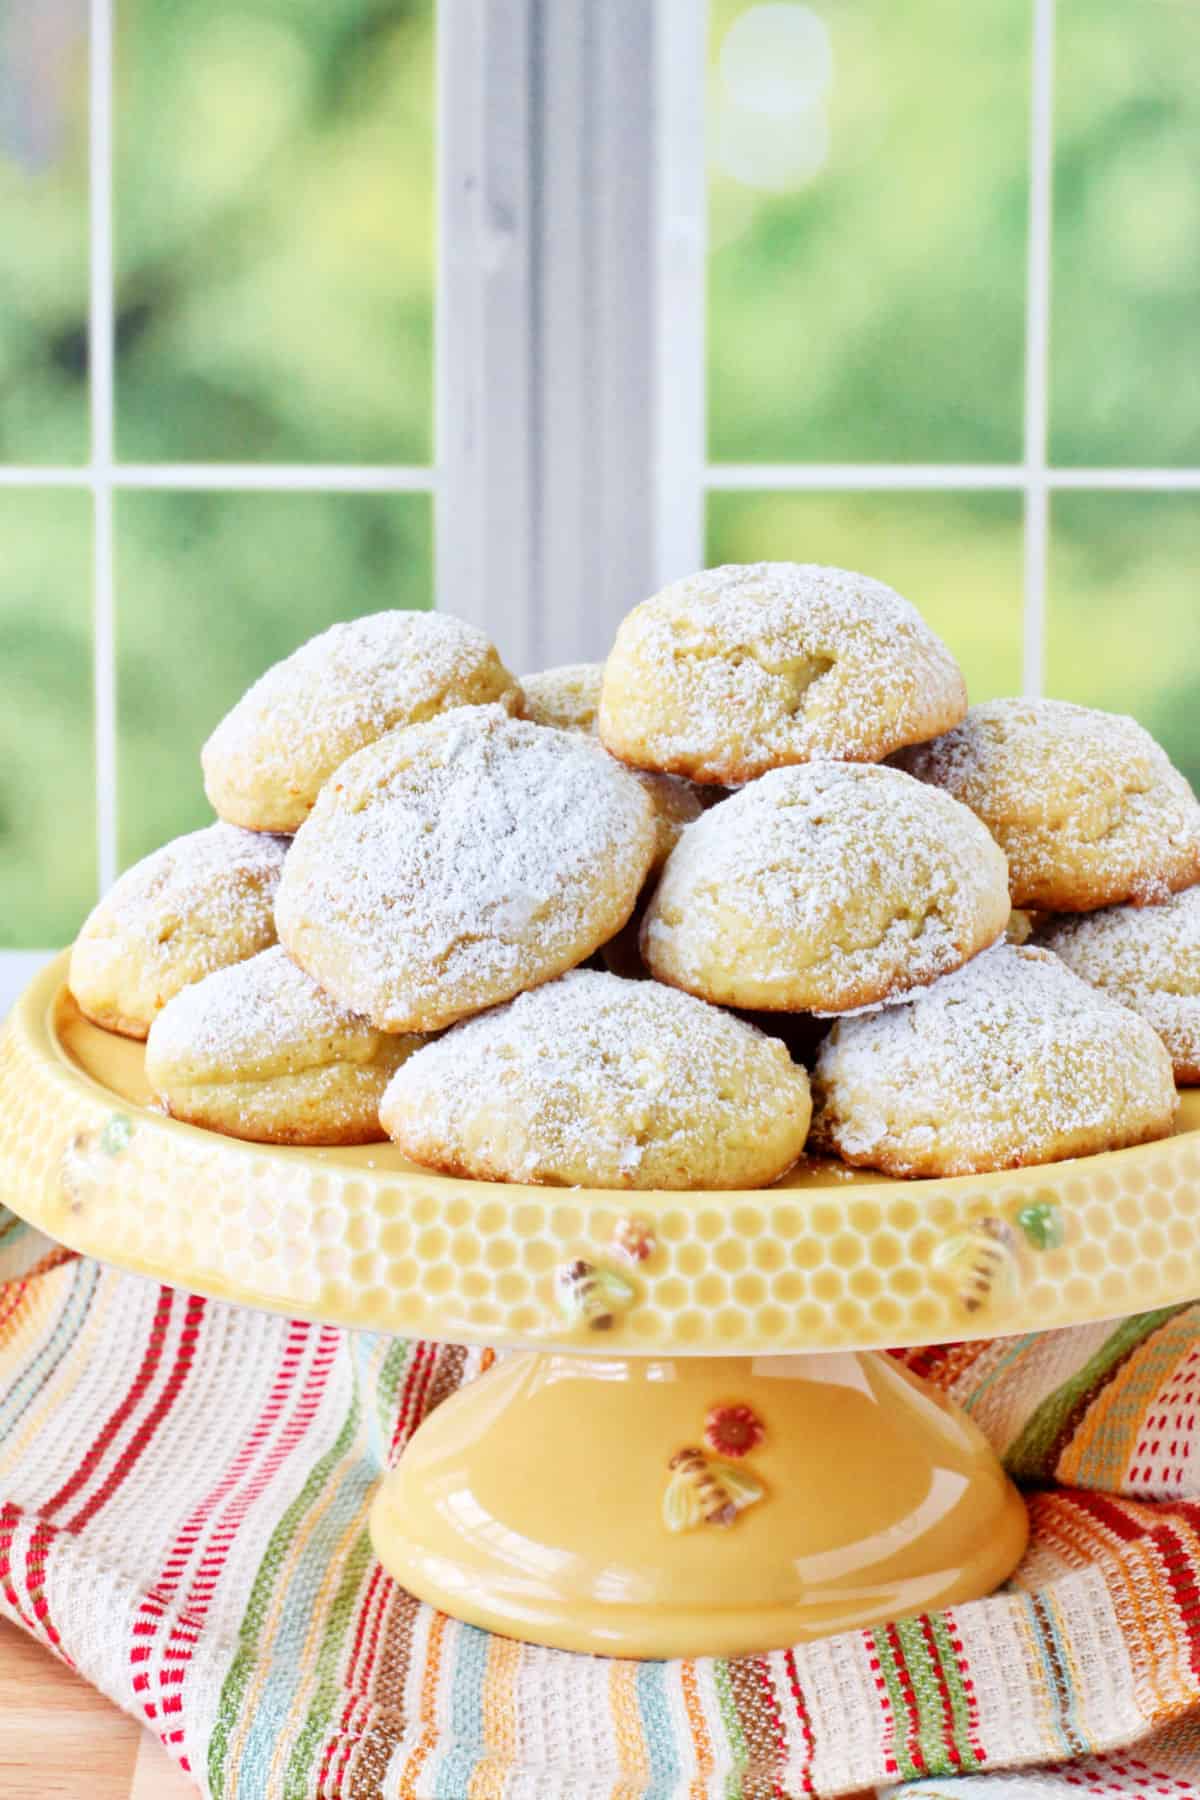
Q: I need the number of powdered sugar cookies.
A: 11